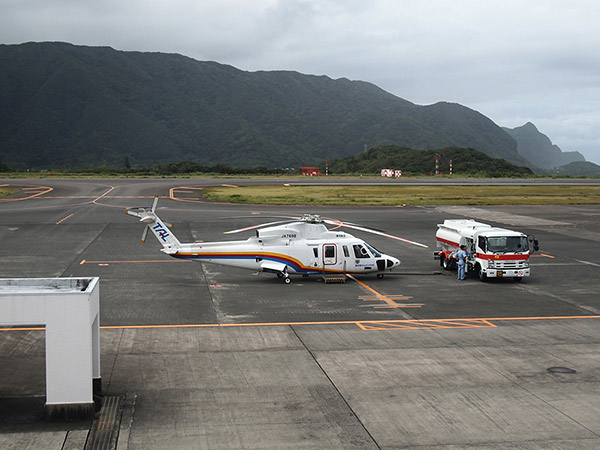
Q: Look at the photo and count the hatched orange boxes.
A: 1